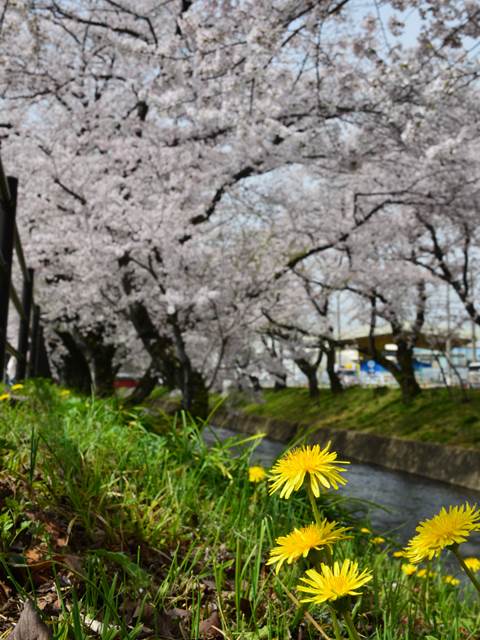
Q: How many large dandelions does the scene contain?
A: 4